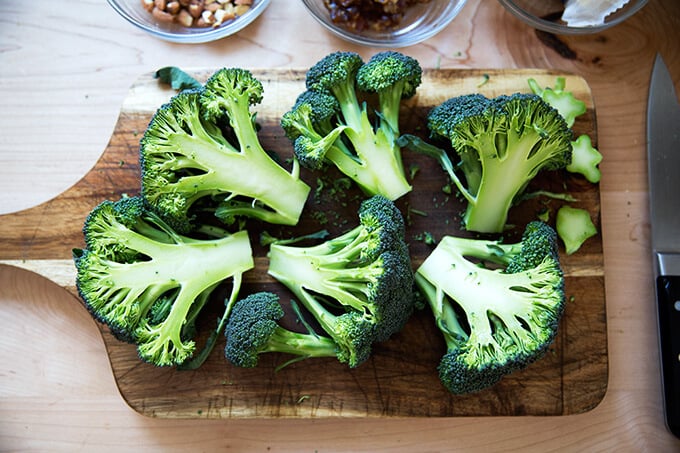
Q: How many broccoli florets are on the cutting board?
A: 7